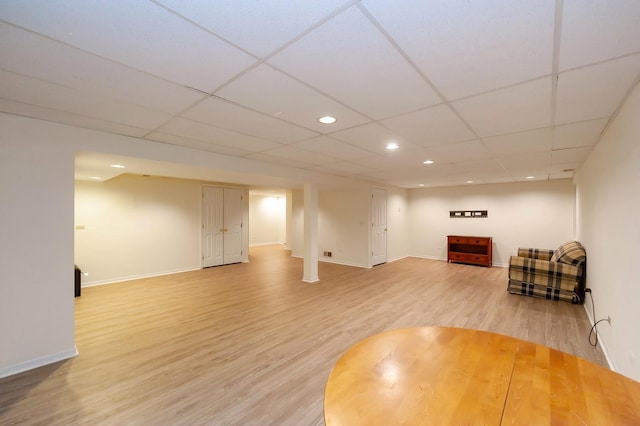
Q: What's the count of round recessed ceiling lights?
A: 8